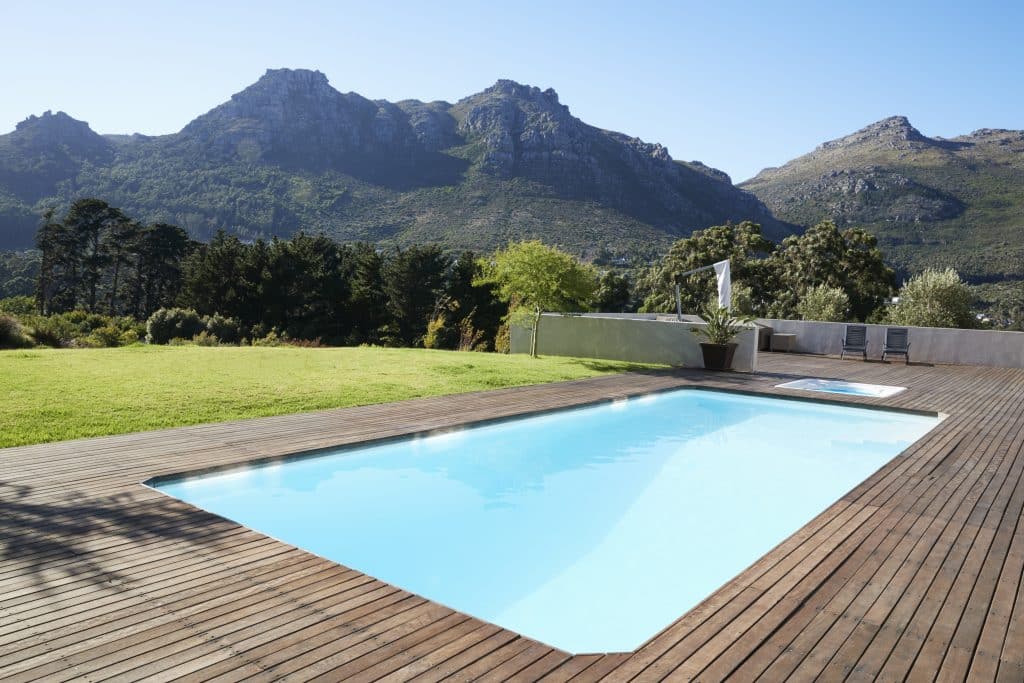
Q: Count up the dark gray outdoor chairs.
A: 2